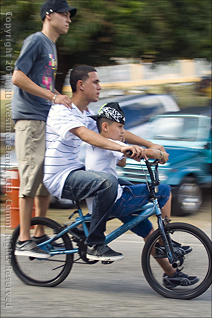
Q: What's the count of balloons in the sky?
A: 0